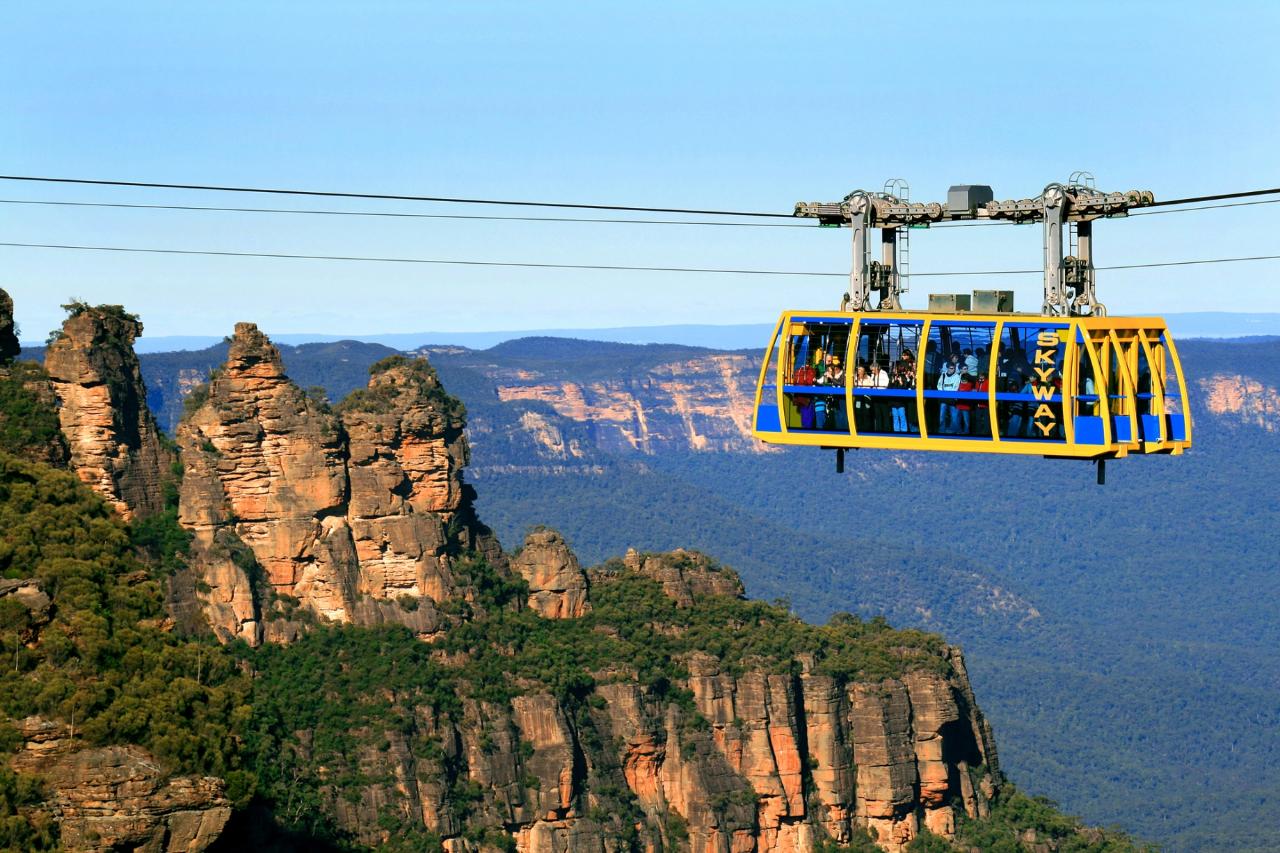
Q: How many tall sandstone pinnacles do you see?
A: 3